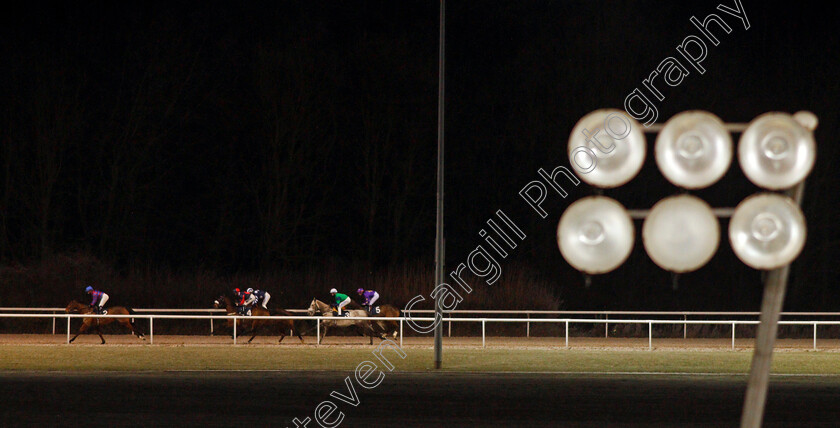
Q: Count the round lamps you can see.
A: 6